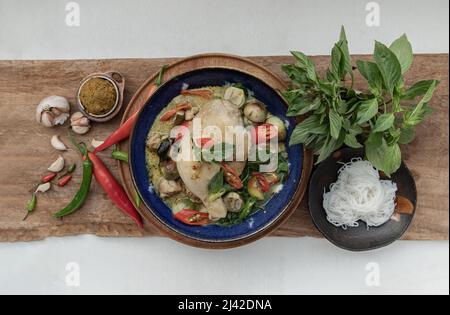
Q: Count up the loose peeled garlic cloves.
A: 4